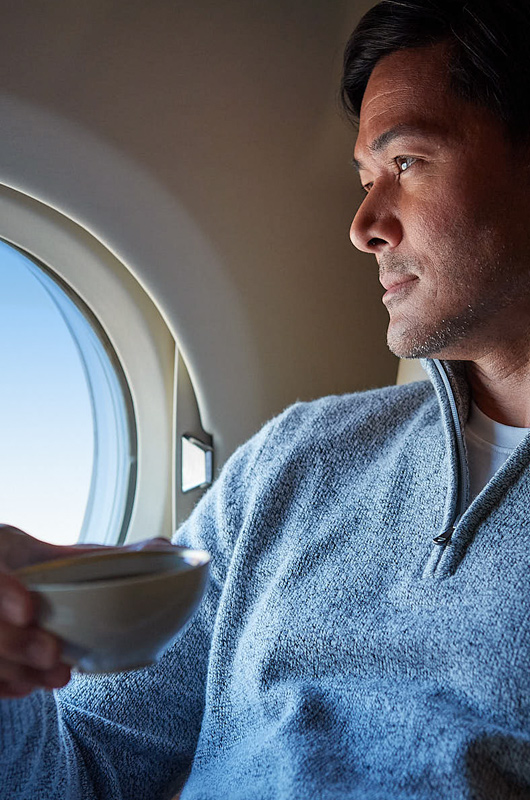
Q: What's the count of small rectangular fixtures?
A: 1